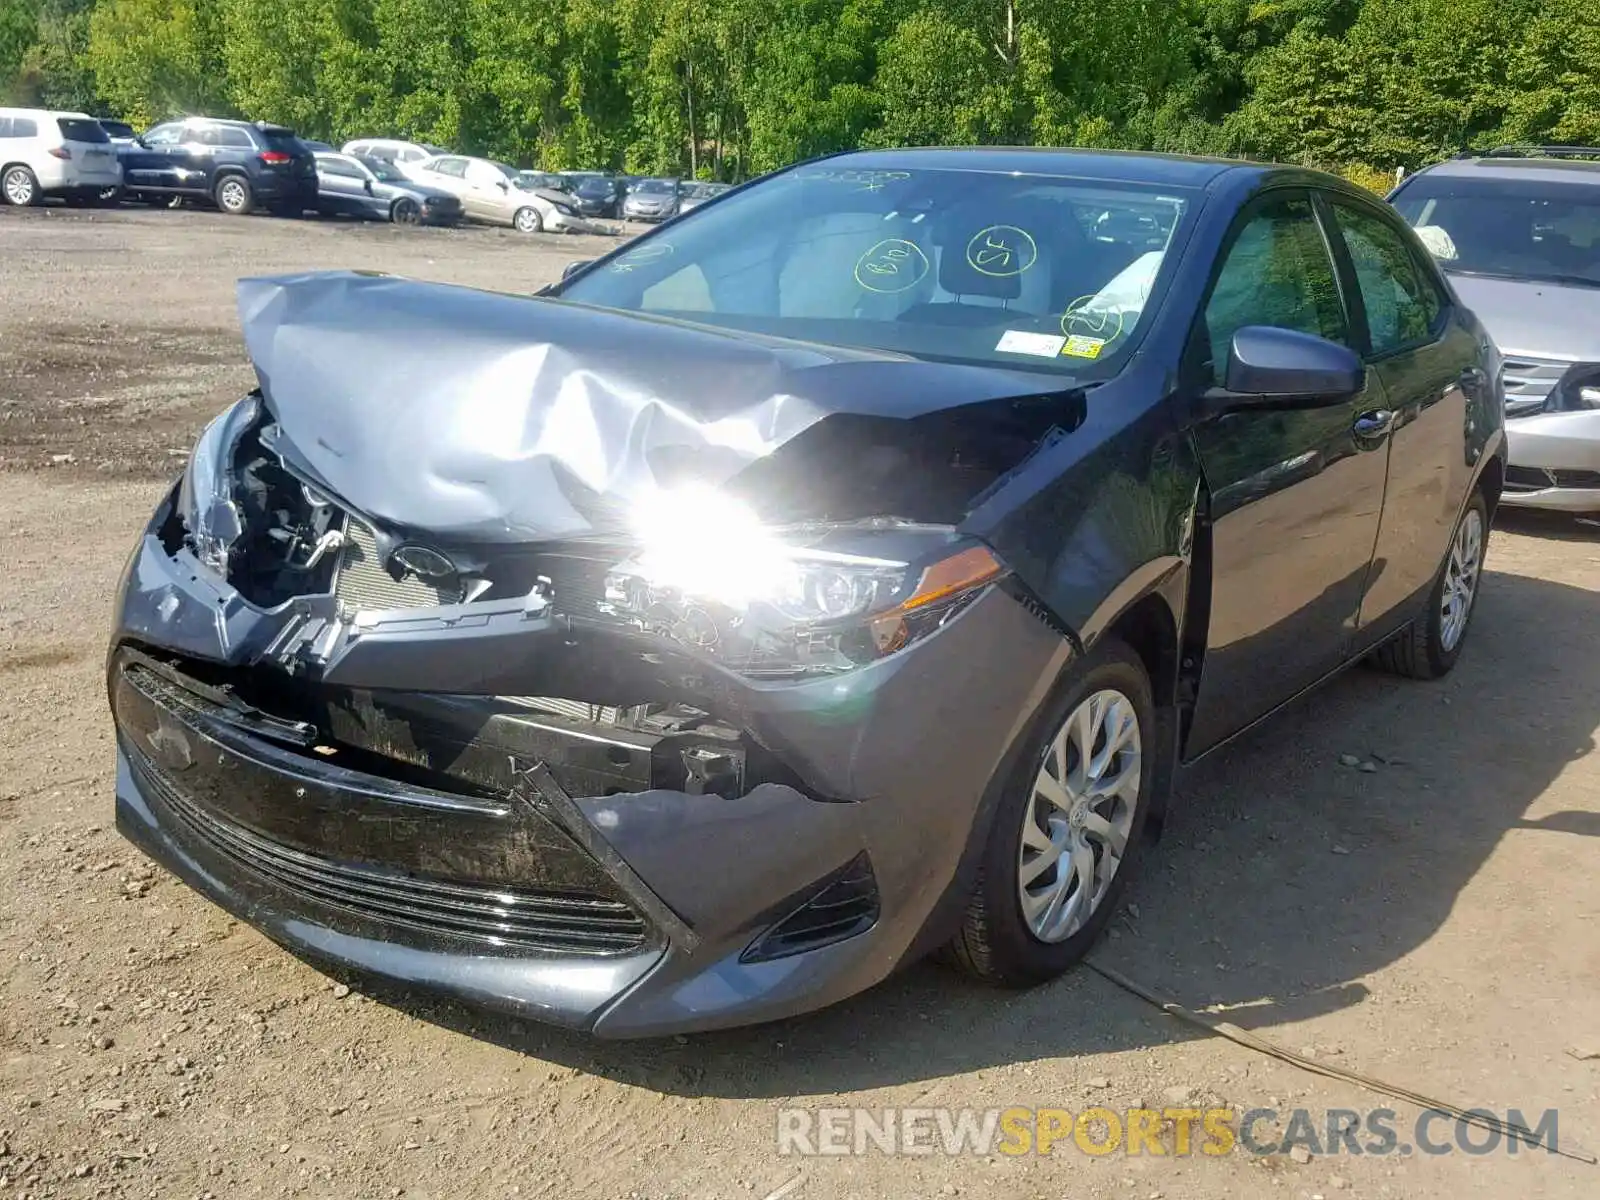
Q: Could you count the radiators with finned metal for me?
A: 1